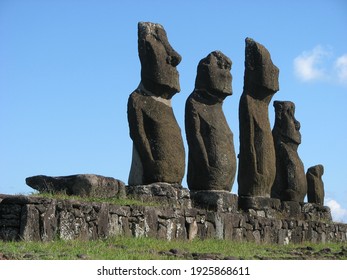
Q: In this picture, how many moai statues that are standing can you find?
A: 5